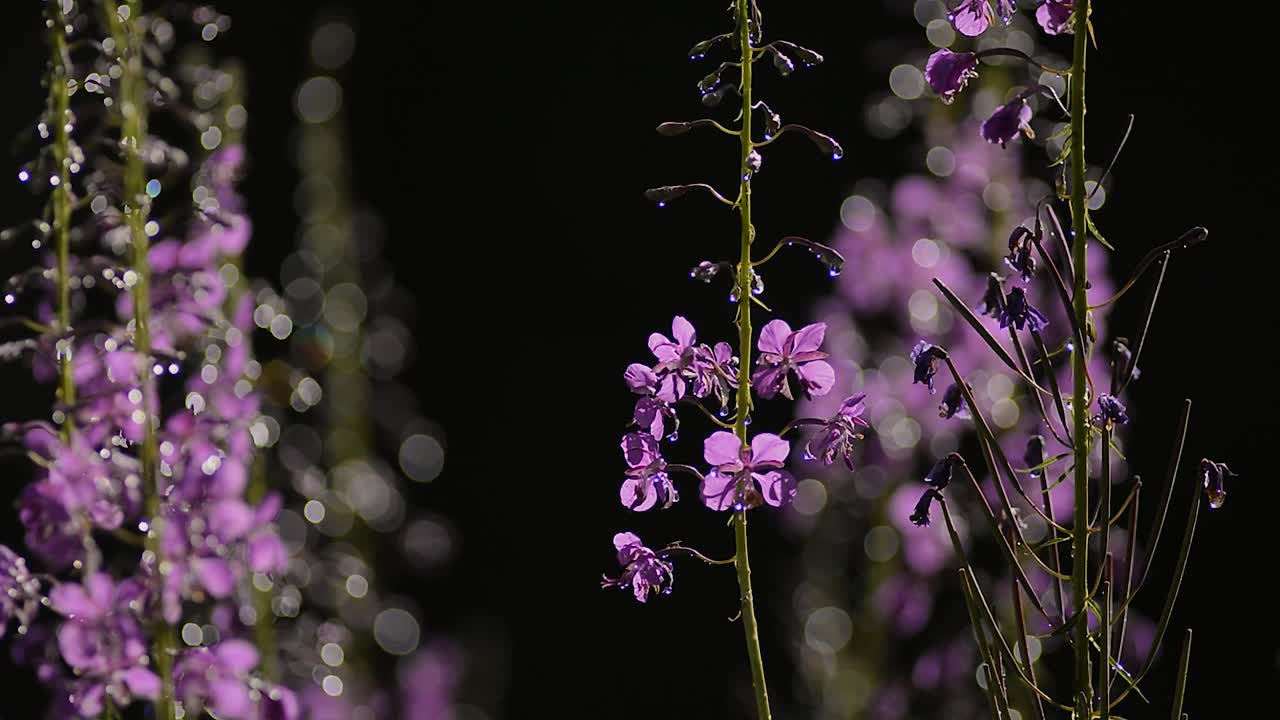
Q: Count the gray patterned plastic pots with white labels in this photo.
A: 0